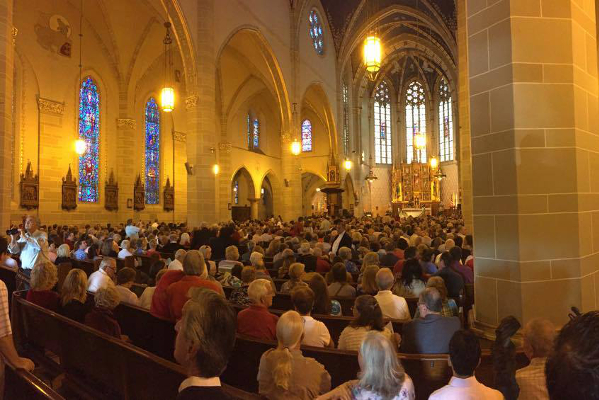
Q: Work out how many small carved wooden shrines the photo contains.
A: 5